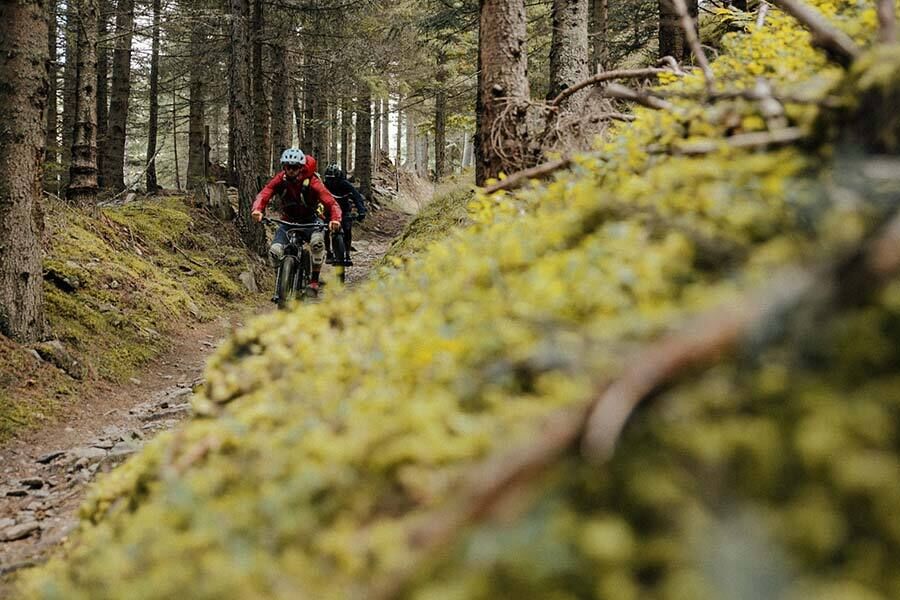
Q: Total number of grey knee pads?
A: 2